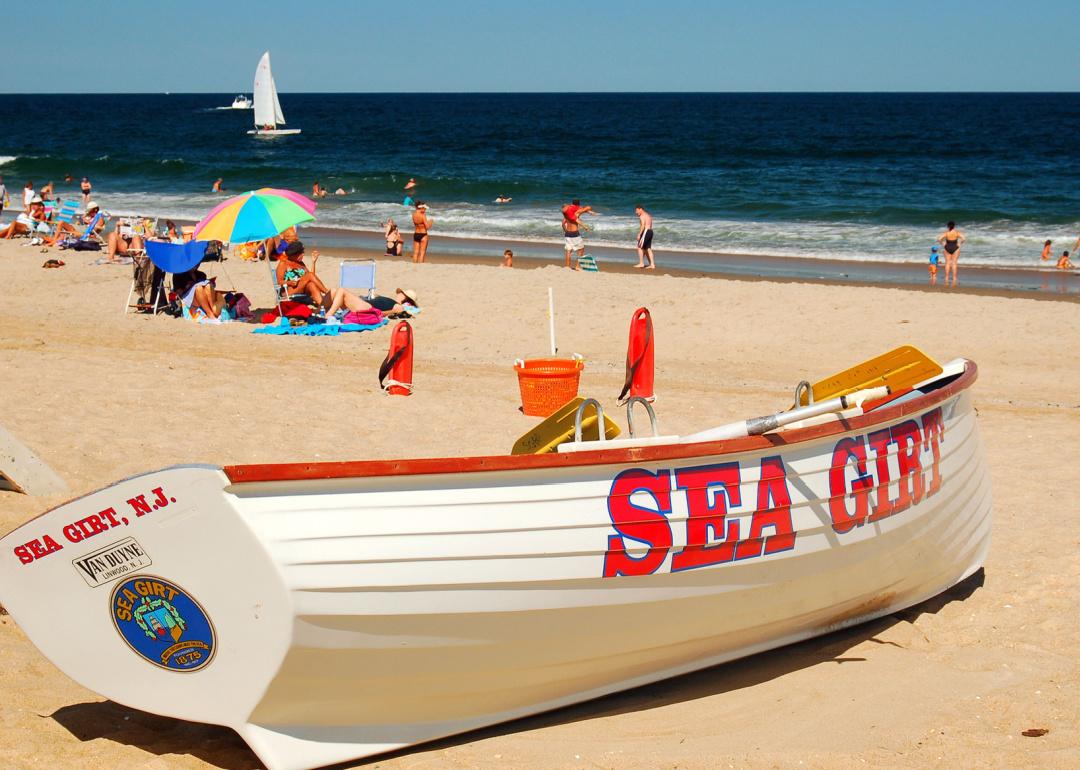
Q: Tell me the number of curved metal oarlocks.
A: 3